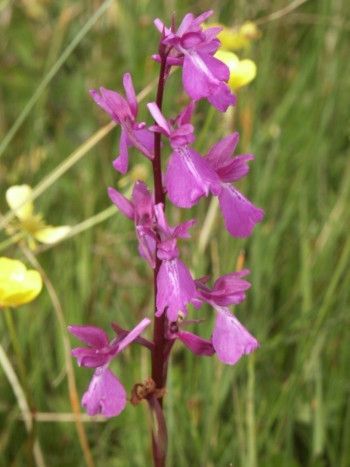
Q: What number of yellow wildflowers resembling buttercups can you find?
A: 4